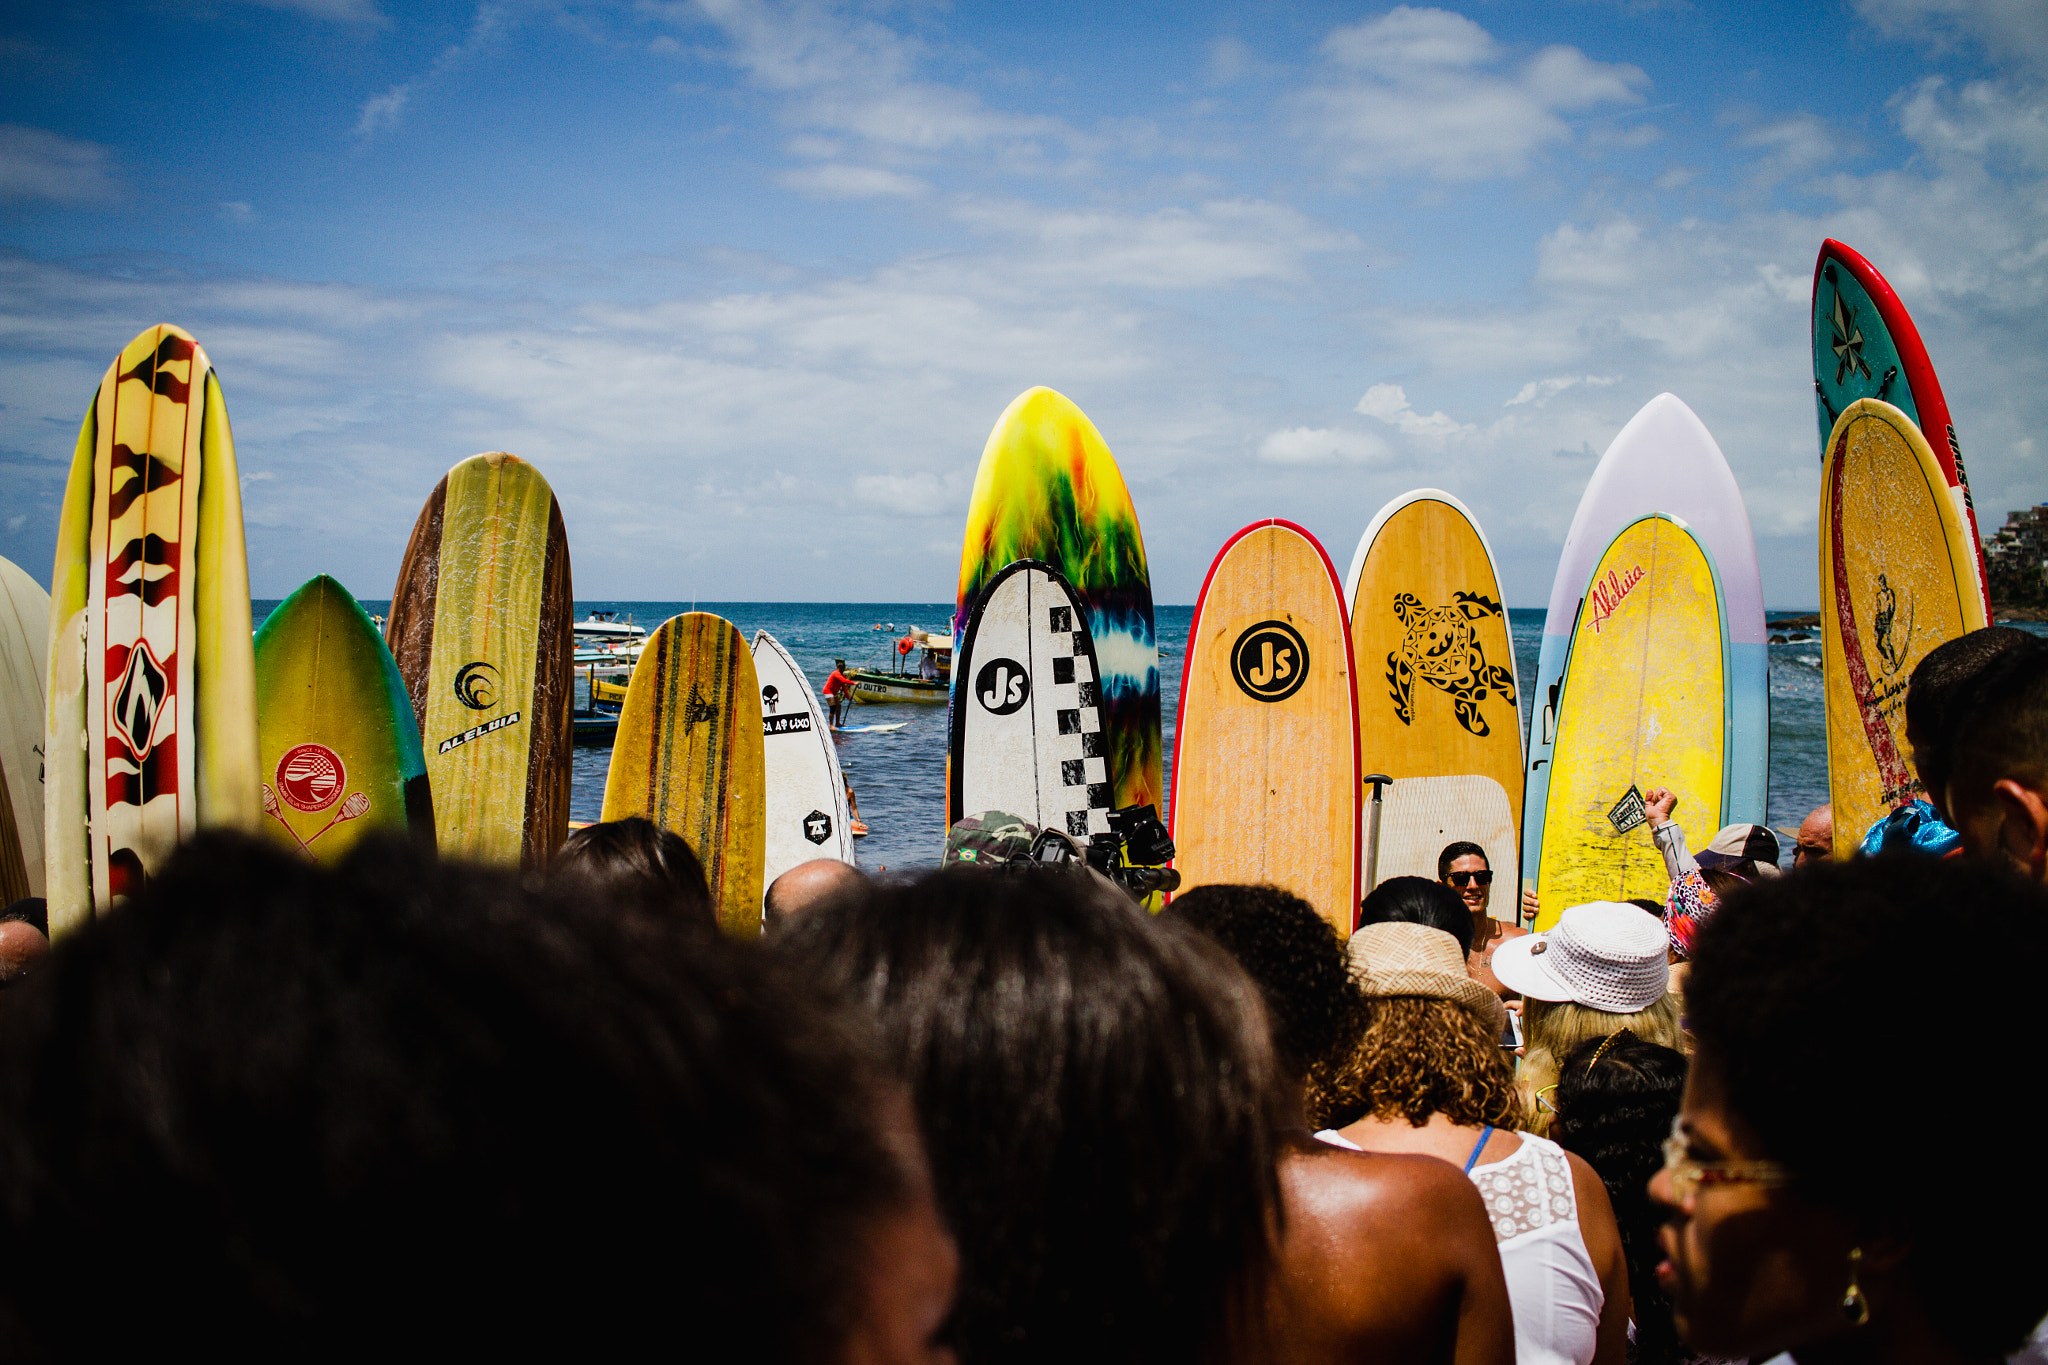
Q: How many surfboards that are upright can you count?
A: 14